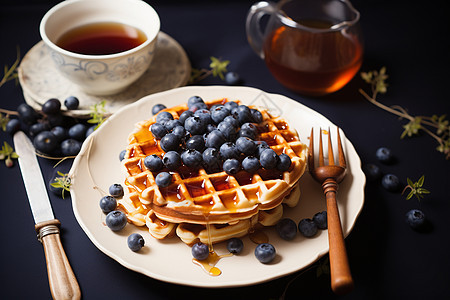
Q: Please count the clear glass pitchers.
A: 1